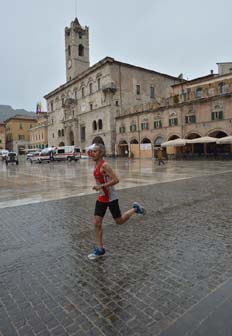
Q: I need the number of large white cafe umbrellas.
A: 3